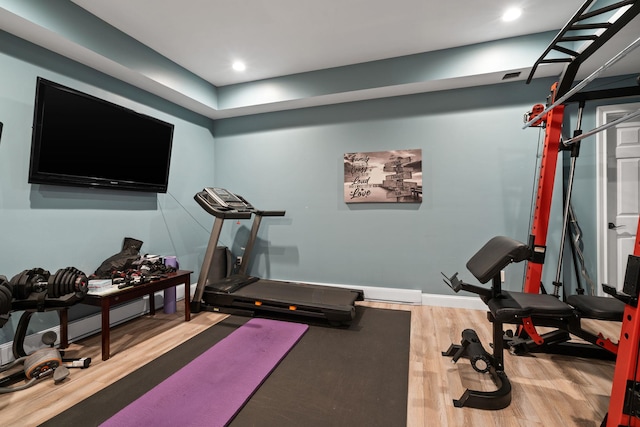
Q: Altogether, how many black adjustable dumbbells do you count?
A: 2